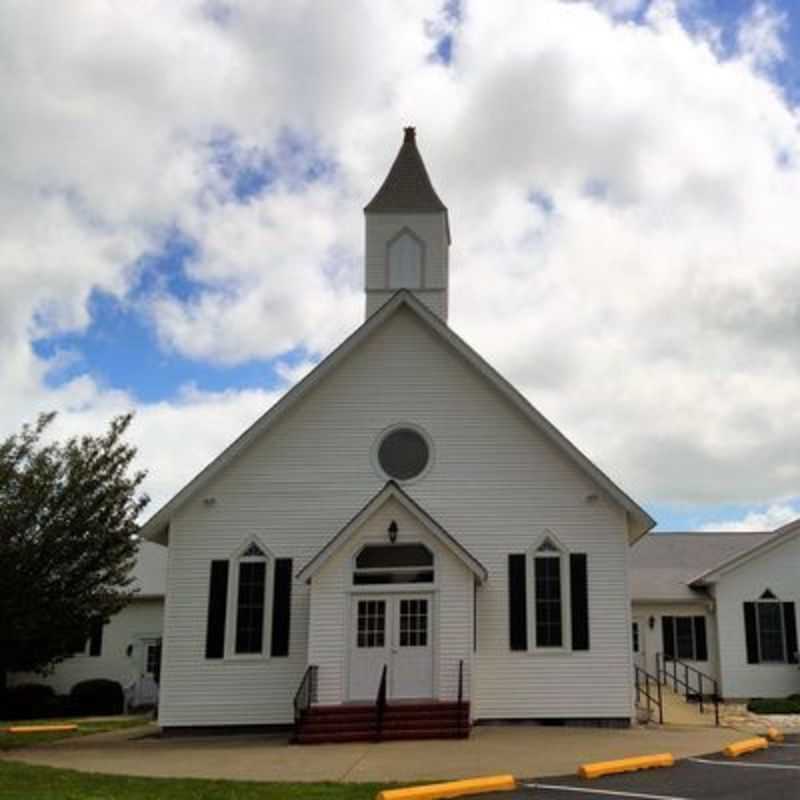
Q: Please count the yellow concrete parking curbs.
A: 5